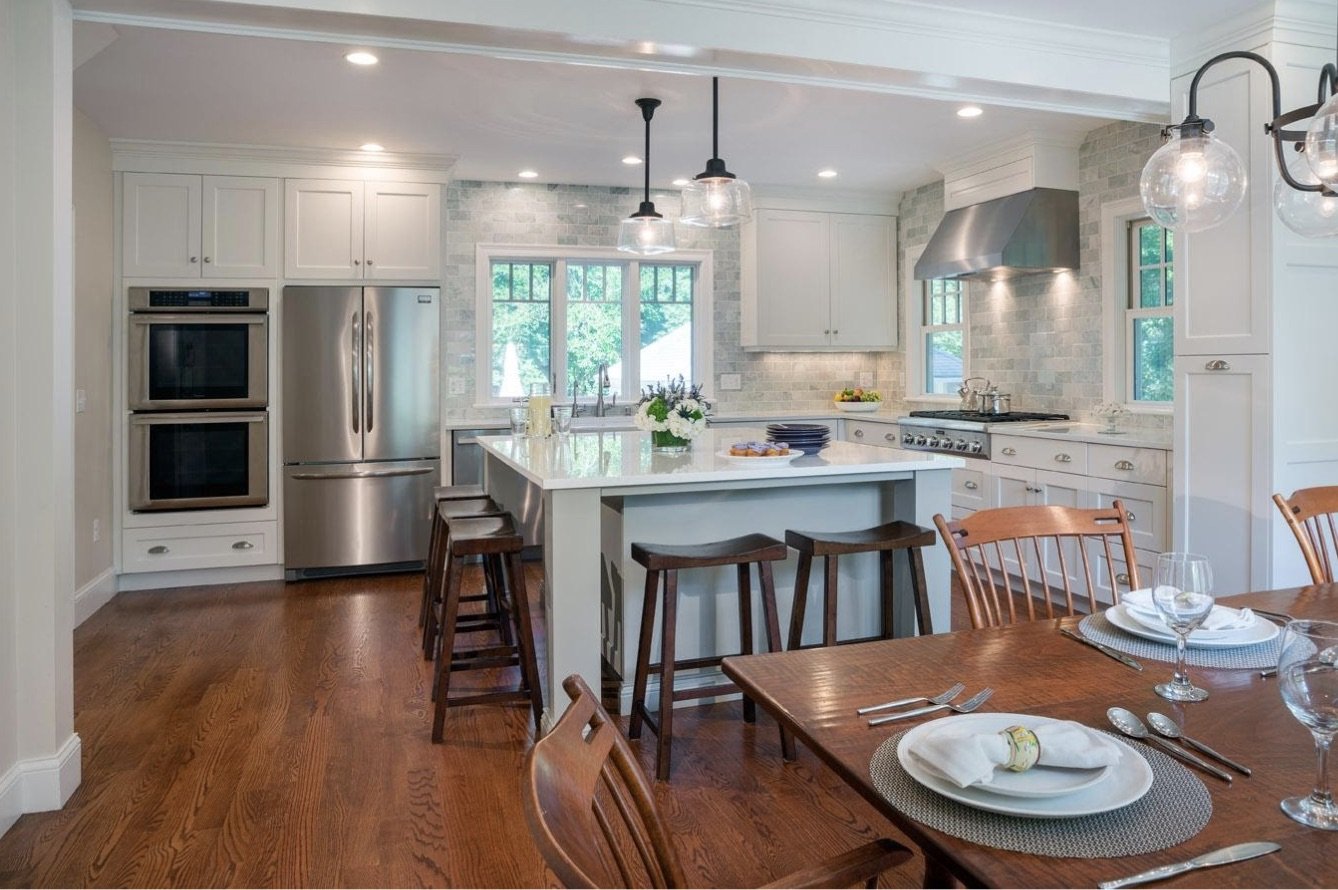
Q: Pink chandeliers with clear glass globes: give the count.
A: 0